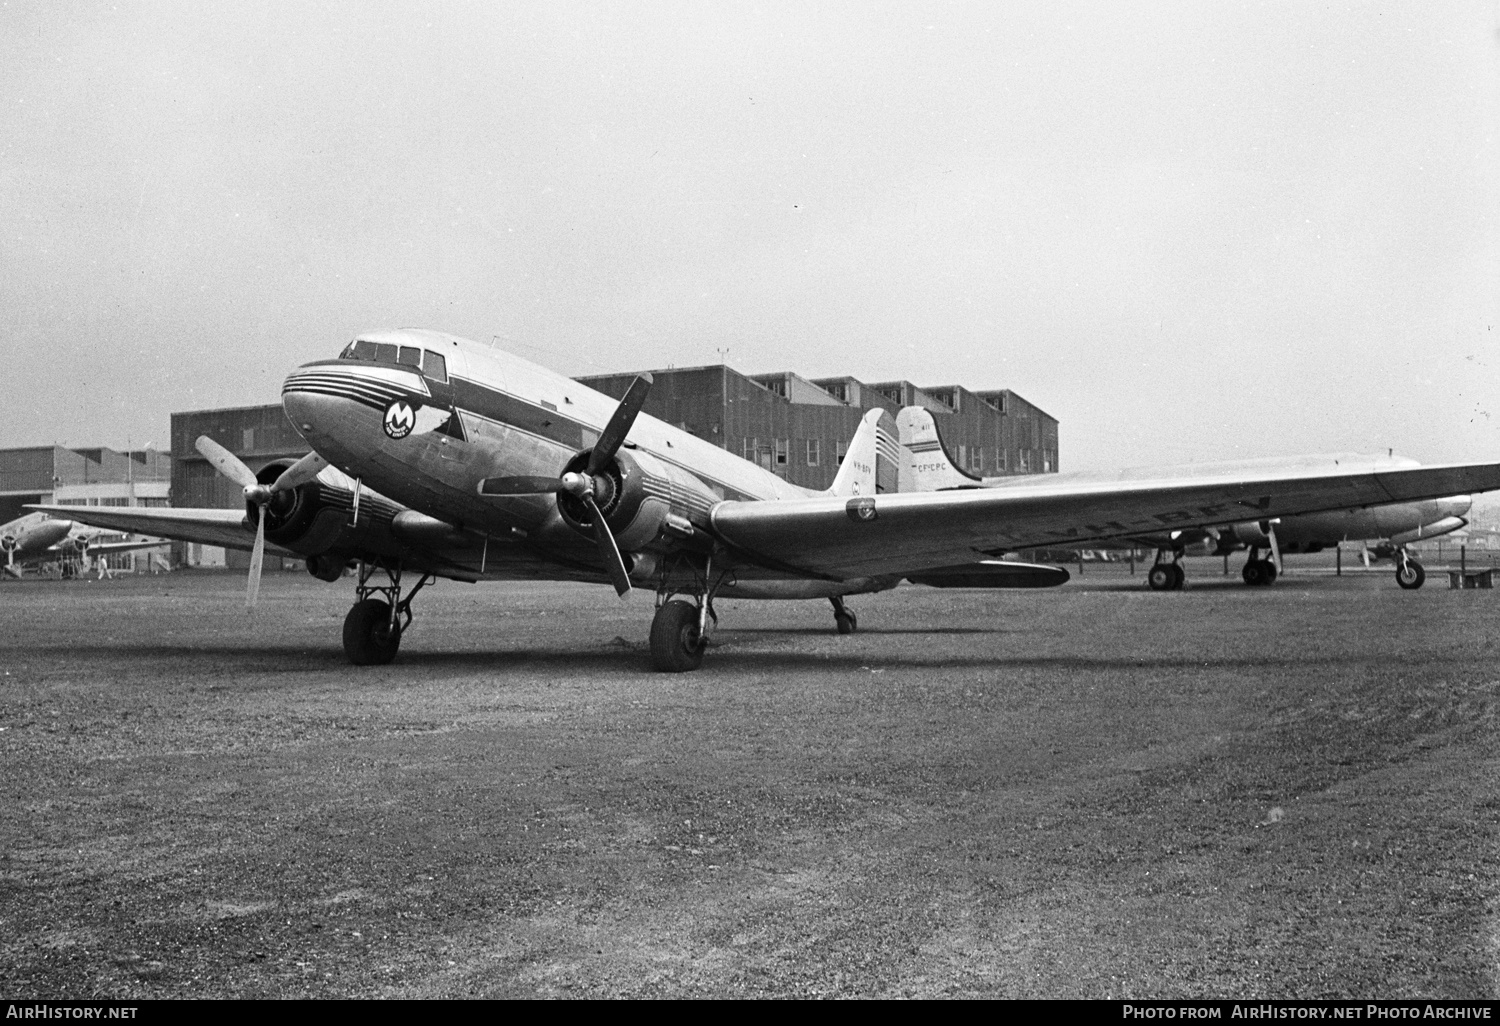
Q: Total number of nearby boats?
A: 0